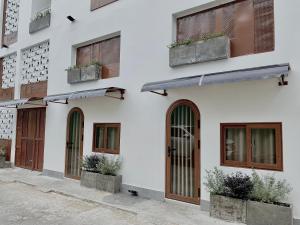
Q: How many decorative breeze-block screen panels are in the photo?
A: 4